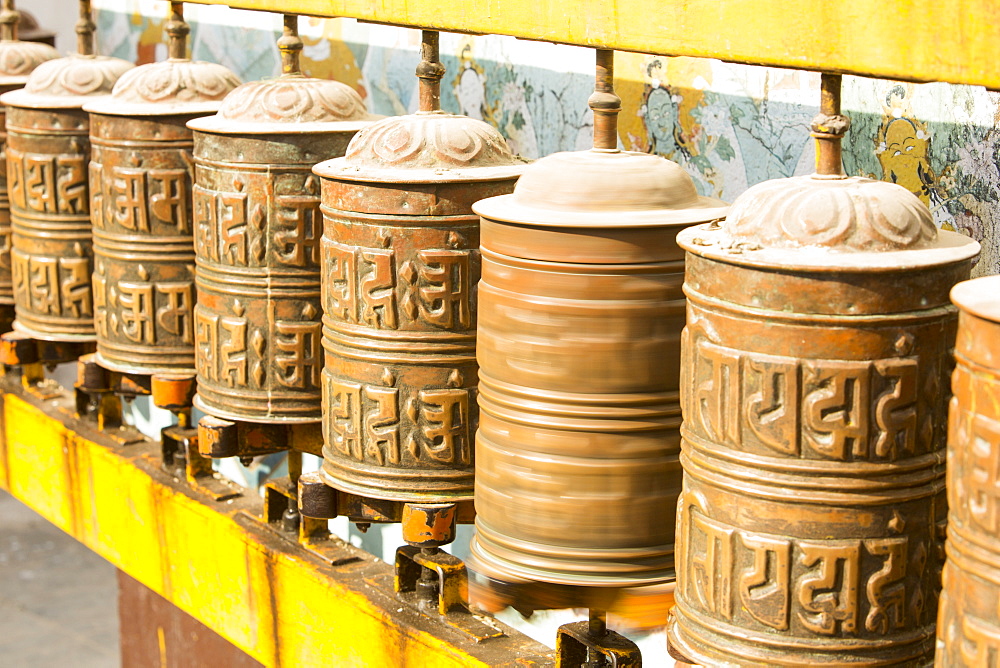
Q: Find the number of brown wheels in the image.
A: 8